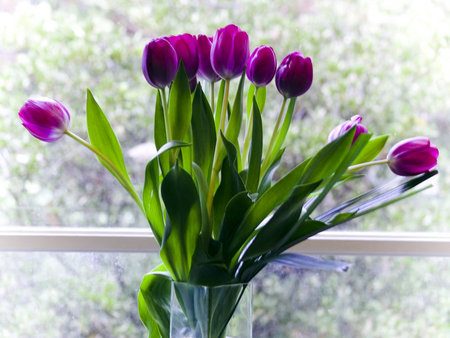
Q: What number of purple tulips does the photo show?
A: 9